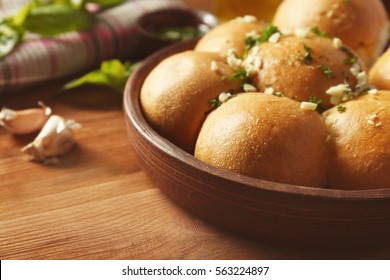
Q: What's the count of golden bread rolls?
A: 7